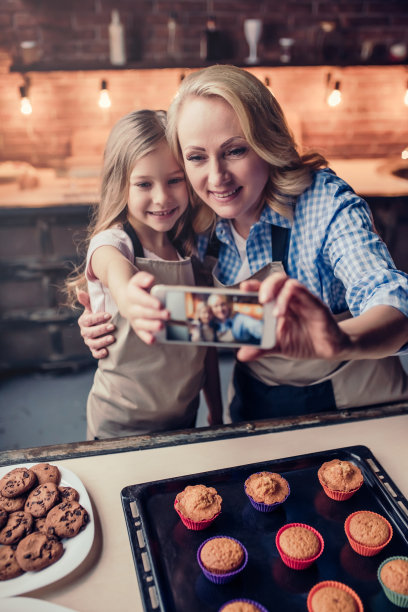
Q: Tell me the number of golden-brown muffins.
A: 9